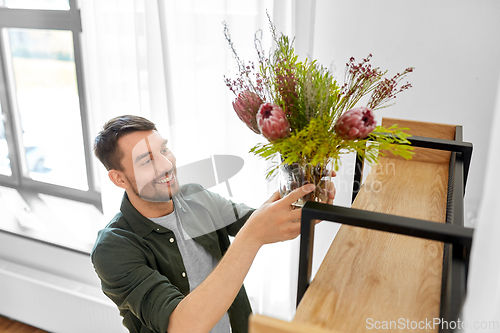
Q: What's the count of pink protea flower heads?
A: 3